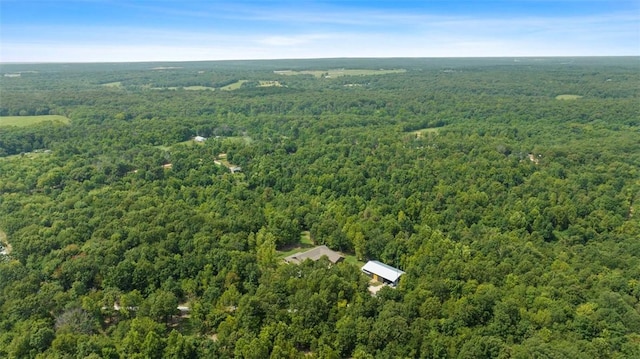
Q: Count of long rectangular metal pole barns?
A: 1